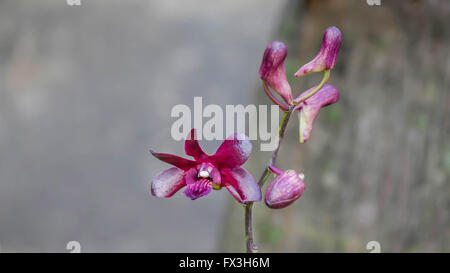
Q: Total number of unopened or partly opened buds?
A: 4